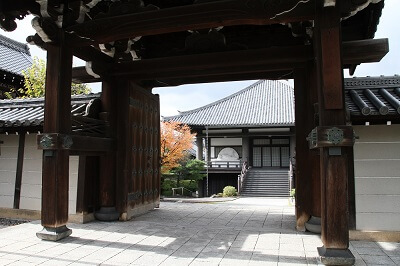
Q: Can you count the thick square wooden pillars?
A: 2